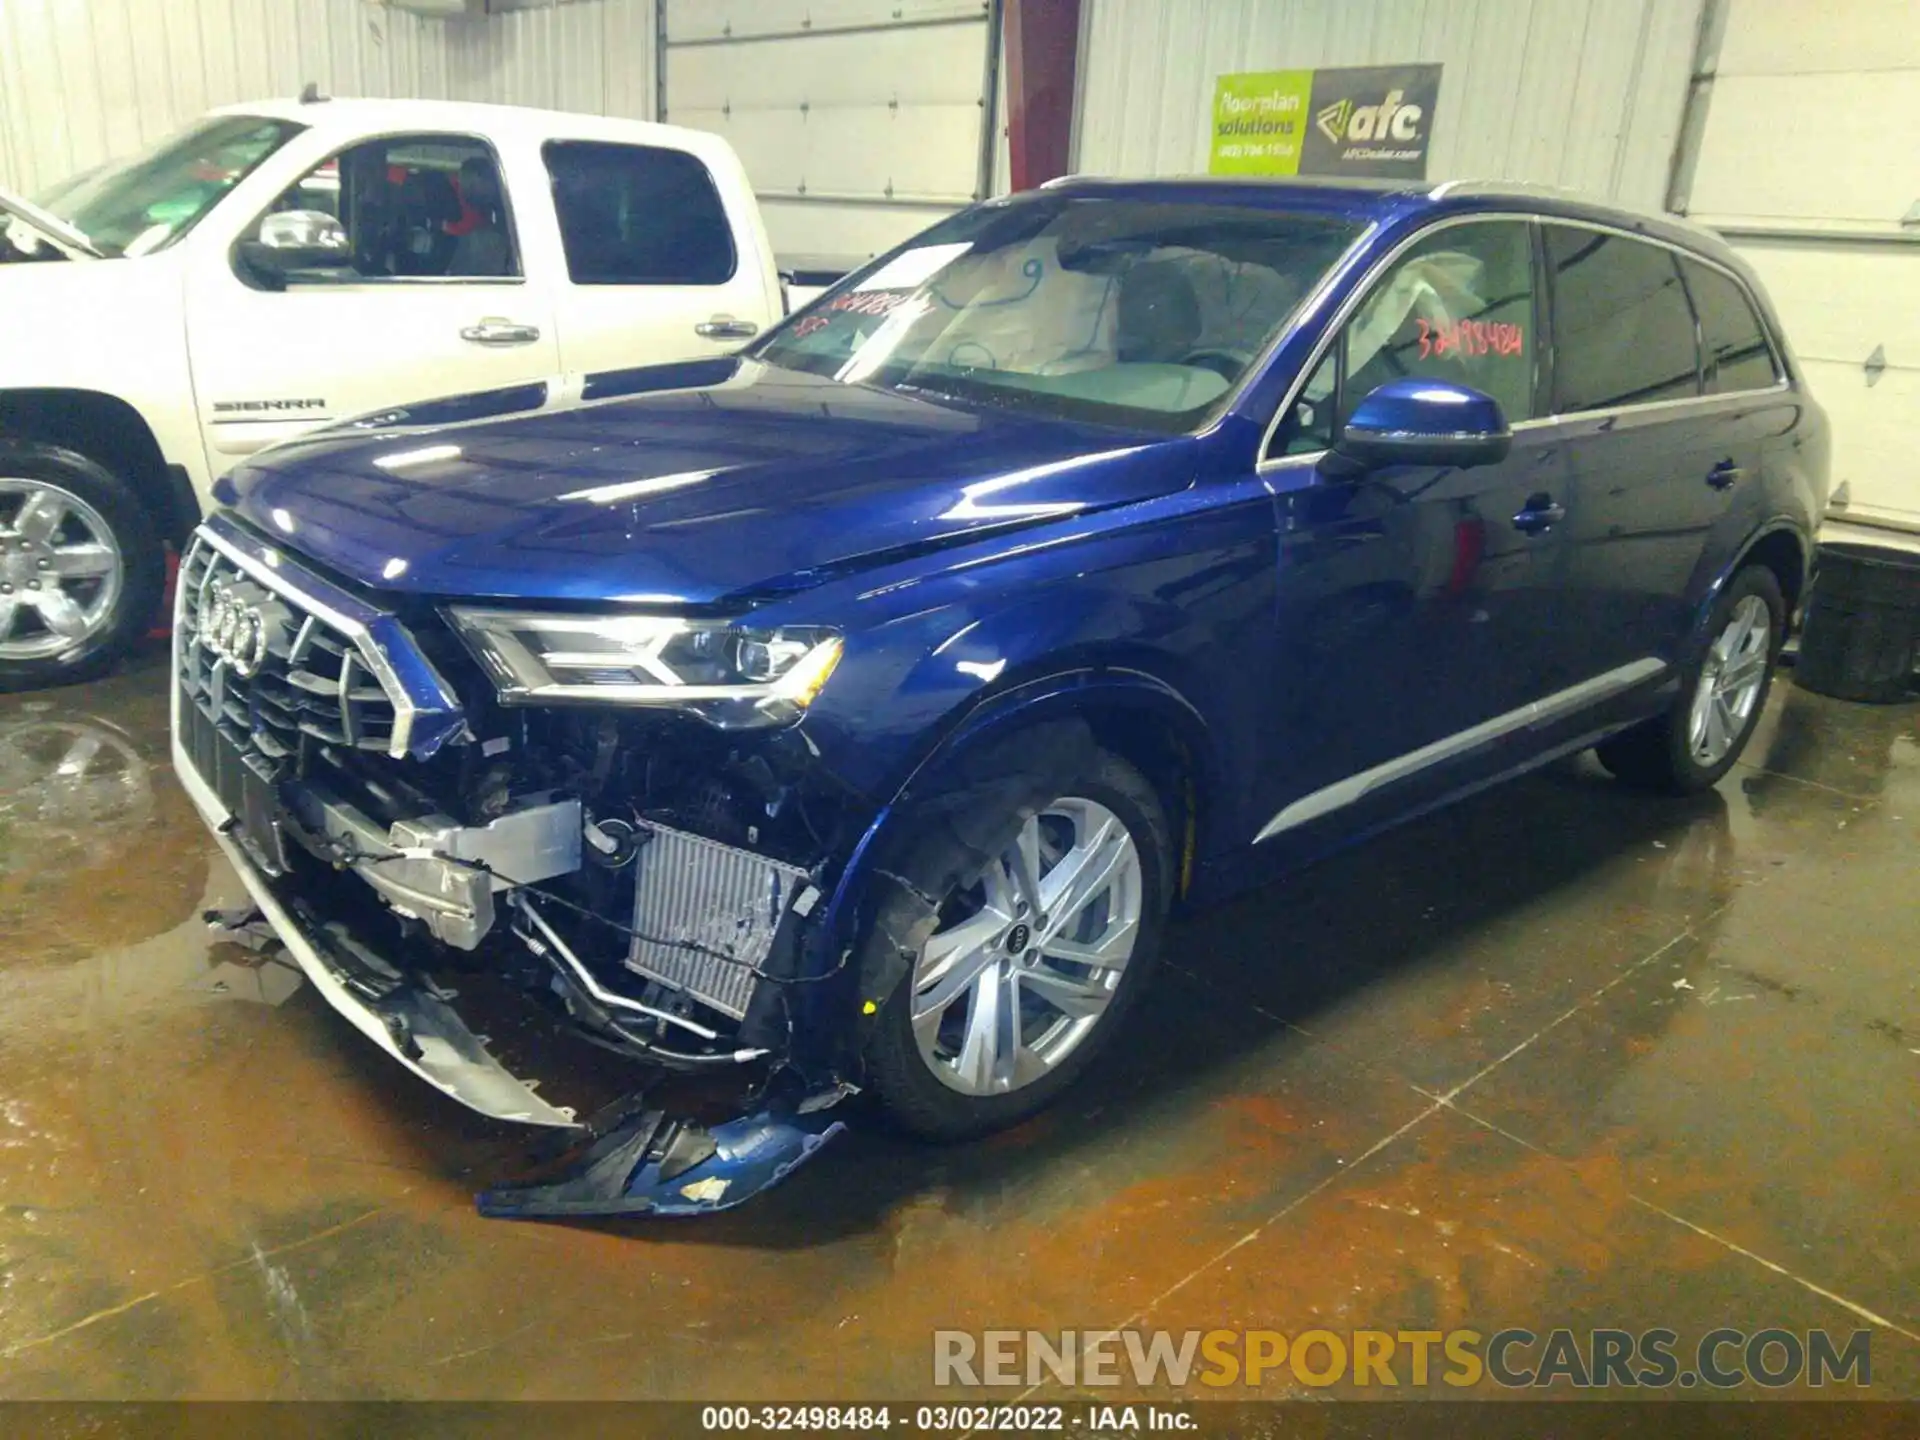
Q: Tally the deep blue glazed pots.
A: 0